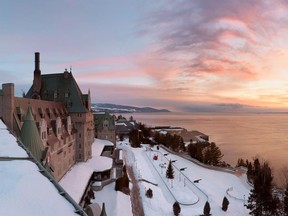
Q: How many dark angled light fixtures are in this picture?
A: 4